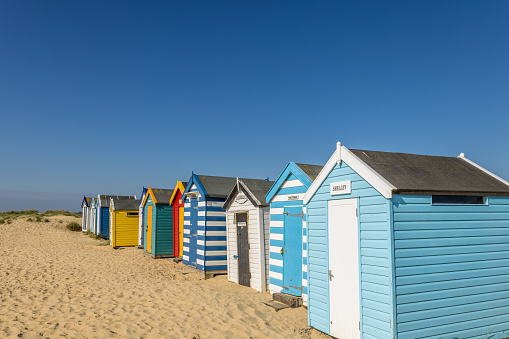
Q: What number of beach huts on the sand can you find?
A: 11